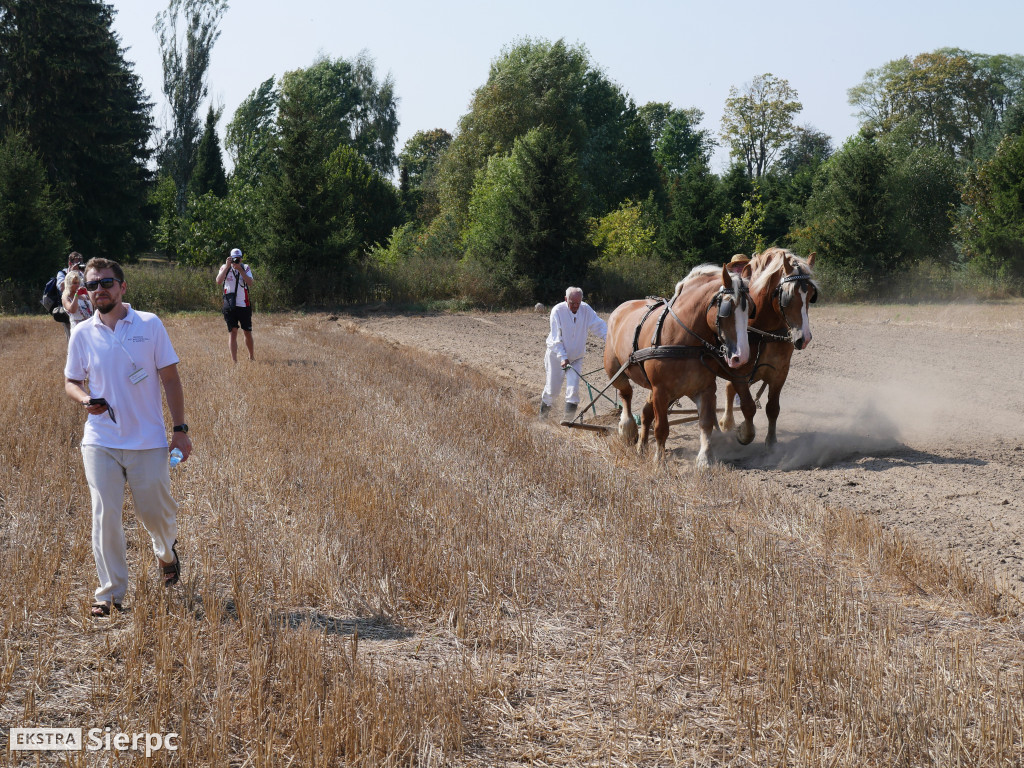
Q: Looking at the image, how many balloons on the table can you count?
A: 0